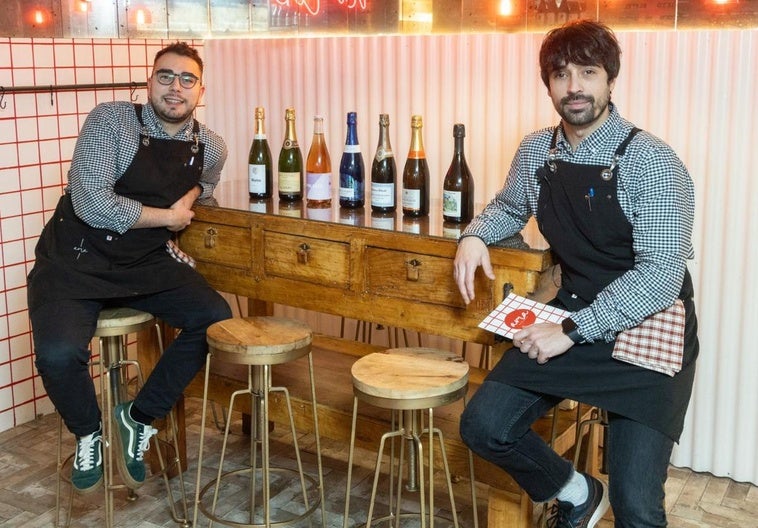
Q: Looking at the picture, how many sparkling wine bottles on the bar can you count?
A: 7